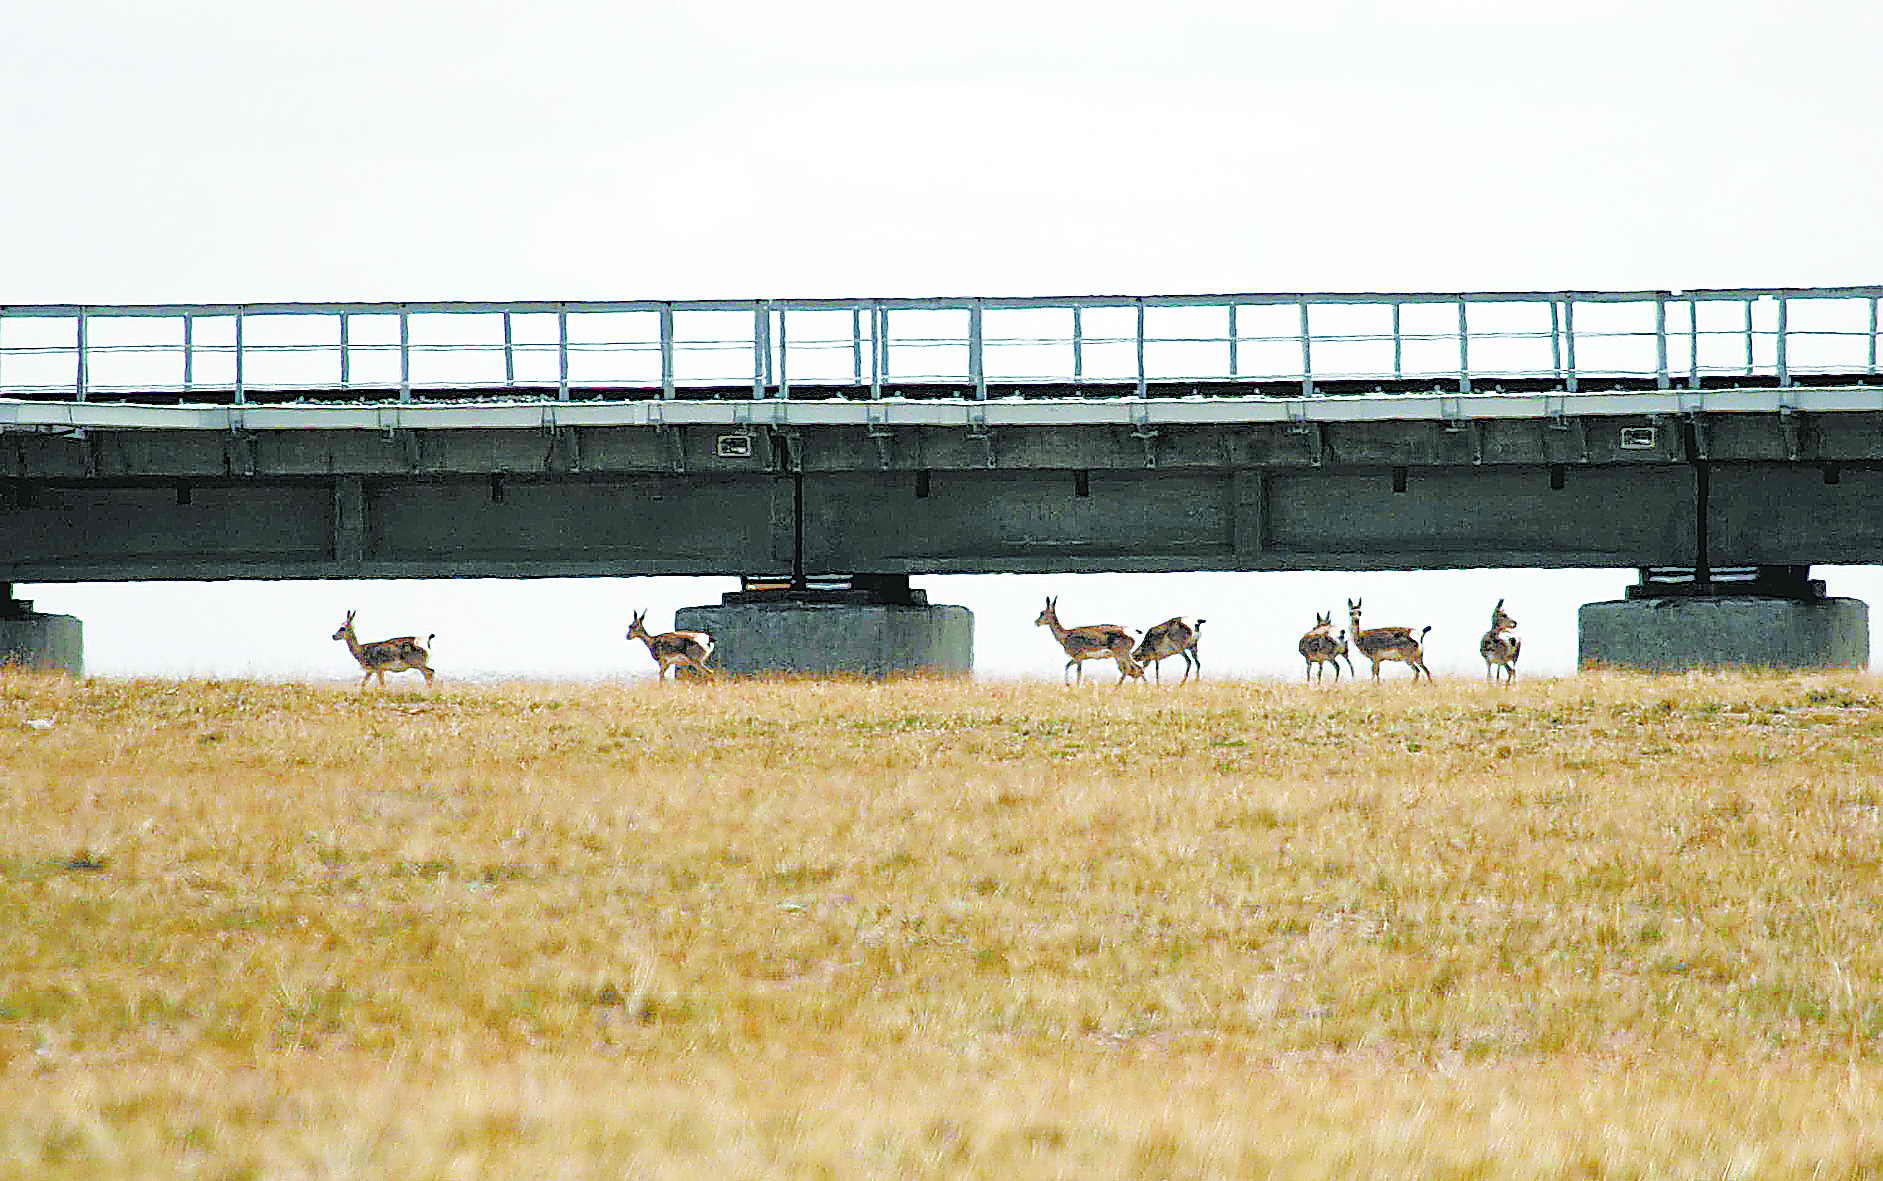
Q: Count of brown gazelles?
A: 7